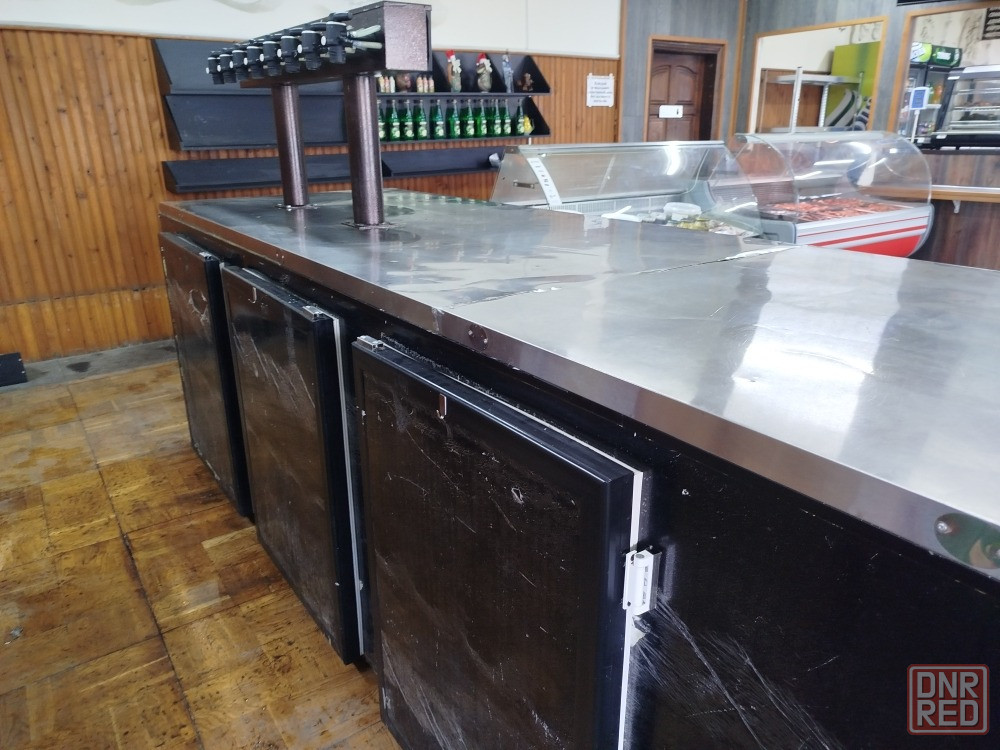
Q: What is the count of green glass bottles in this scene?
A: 11